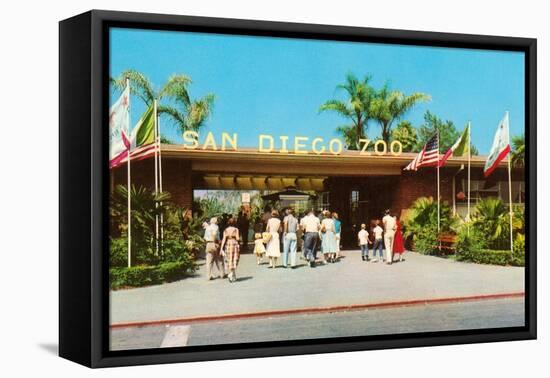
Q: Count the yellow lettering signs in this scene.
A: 1